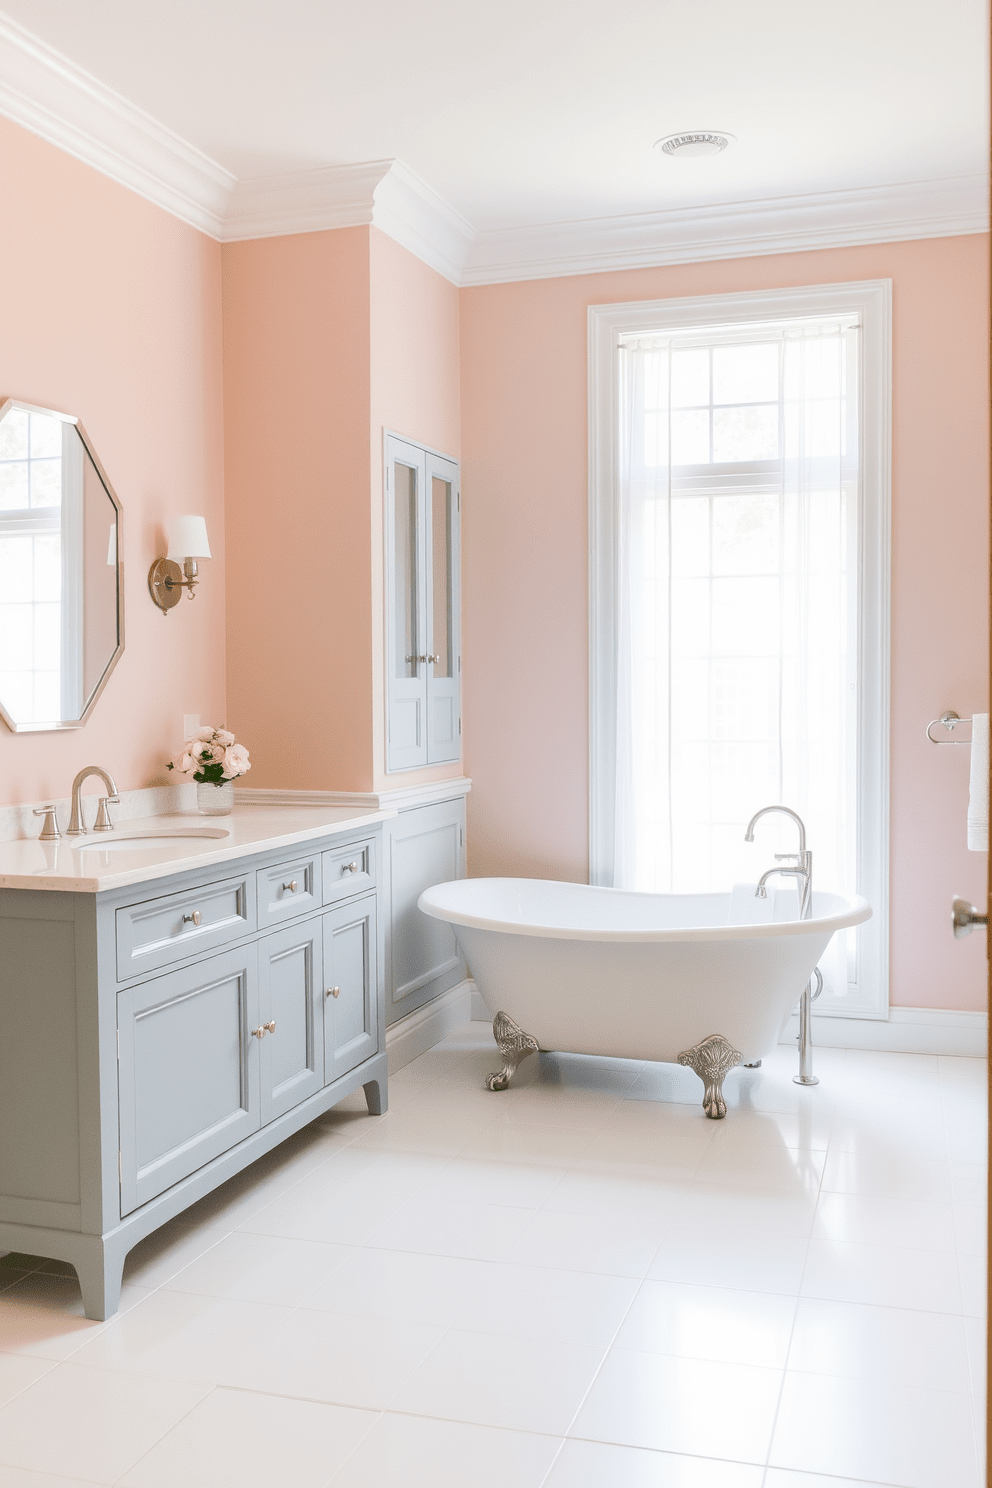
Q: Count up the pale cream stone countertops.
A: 1